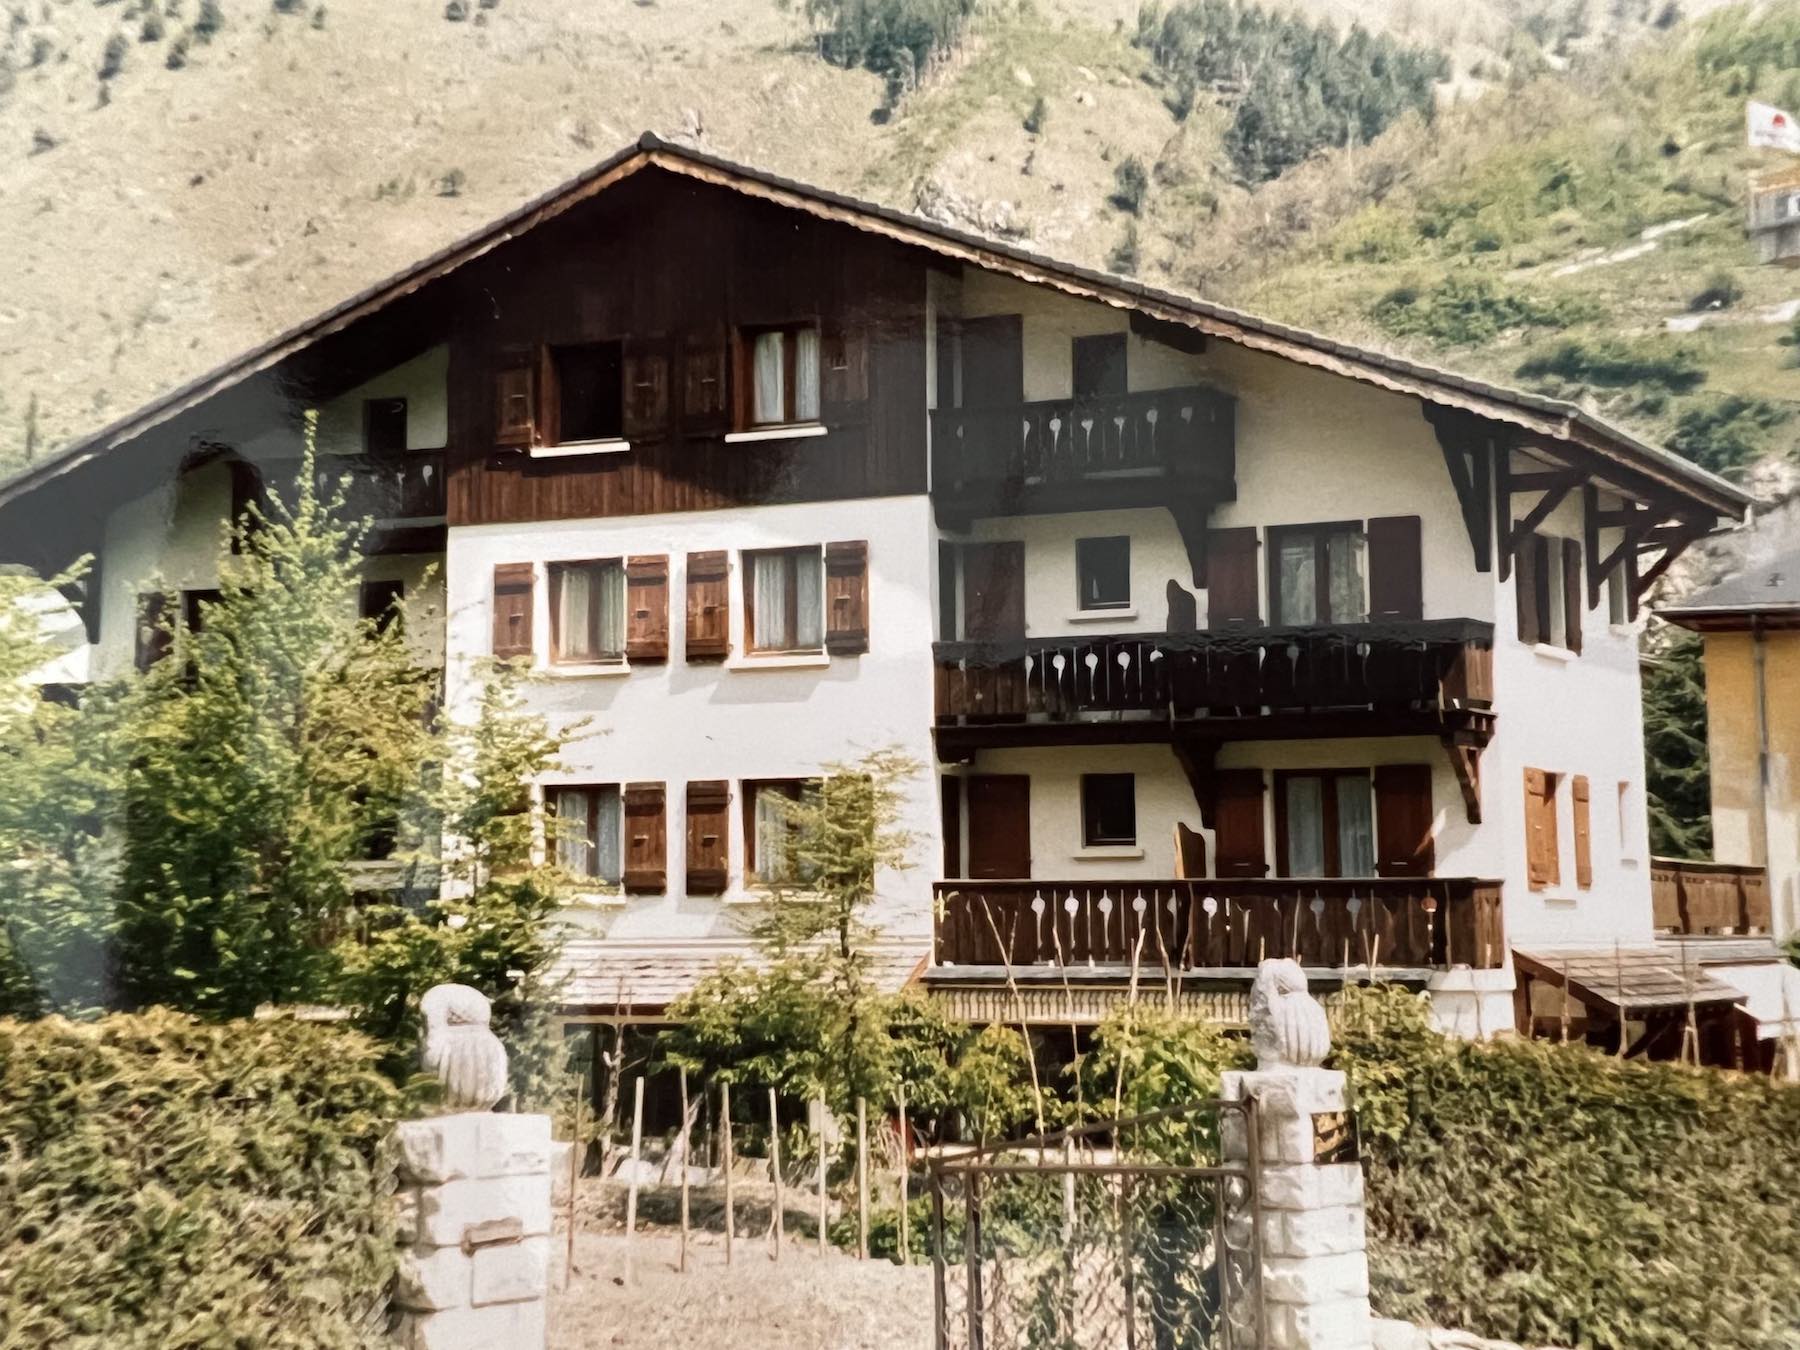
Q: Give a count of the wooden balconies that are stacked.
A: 3